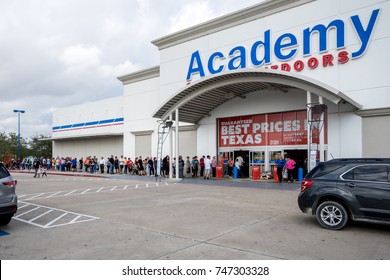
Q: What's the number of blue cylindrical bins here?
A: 2